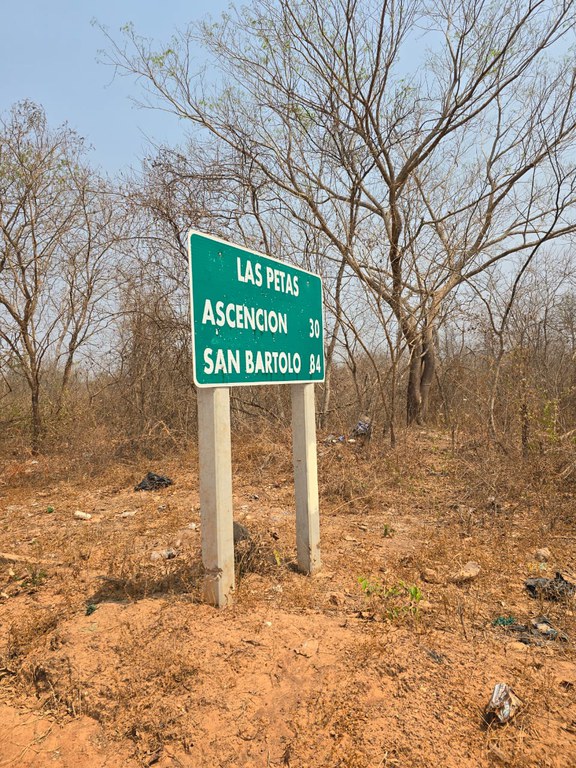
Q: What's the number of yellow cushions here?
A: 0